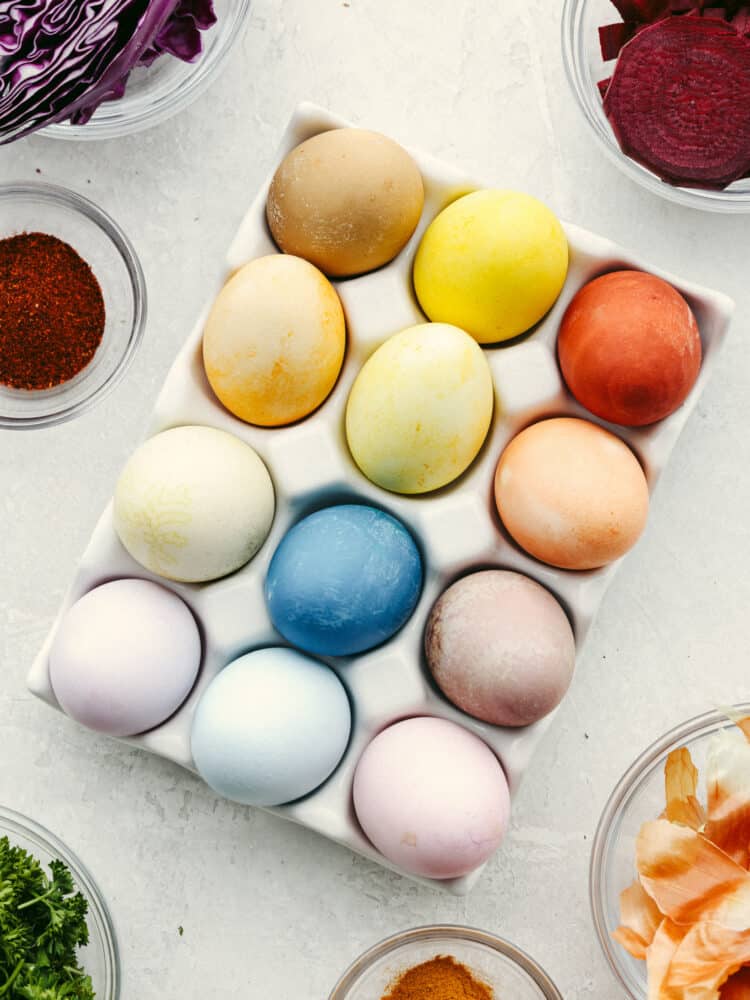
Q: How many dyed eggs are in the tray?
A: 12